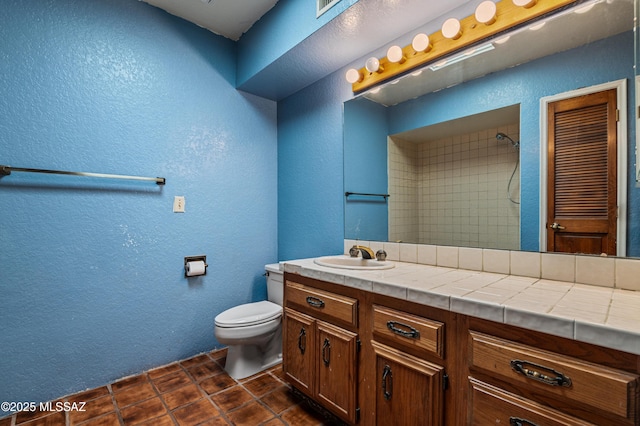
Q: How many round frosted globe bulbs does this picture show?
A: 7